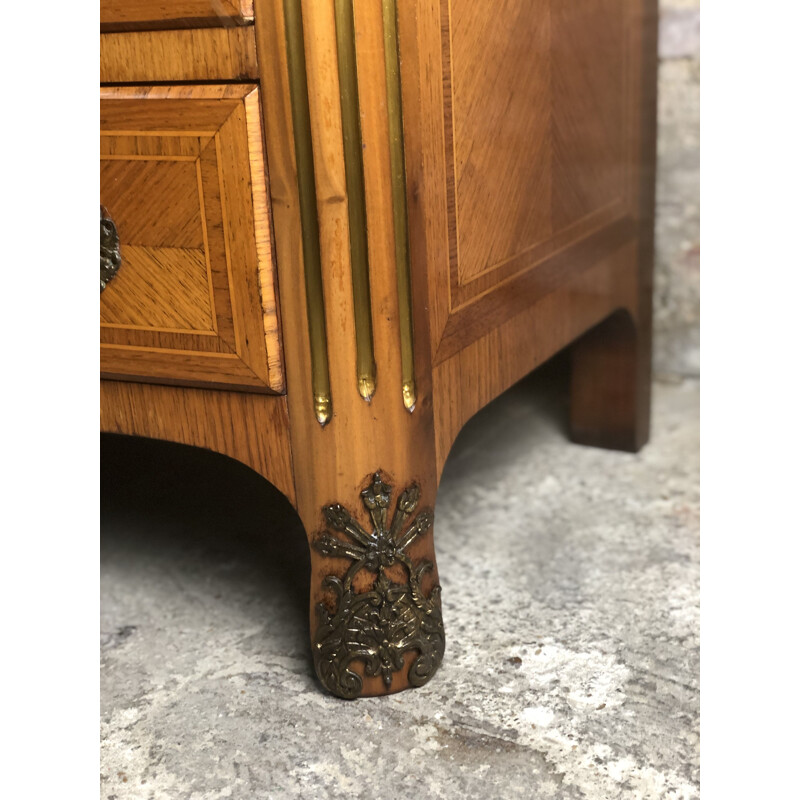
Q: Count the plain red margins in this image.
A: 0